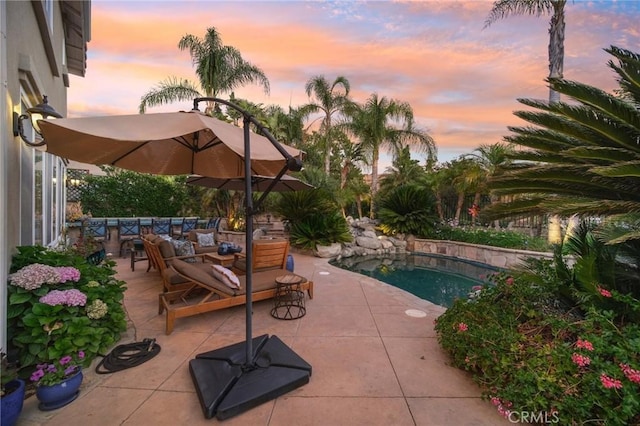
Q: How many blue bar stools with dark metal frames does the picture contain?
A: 5